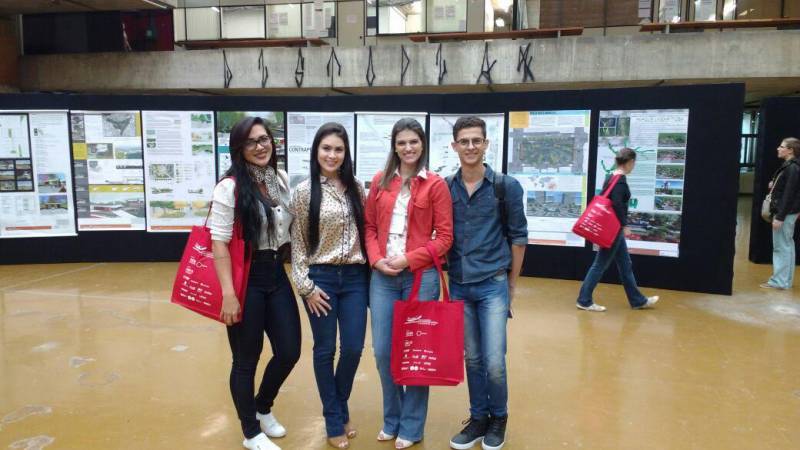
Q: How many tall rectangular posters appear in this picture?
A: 9